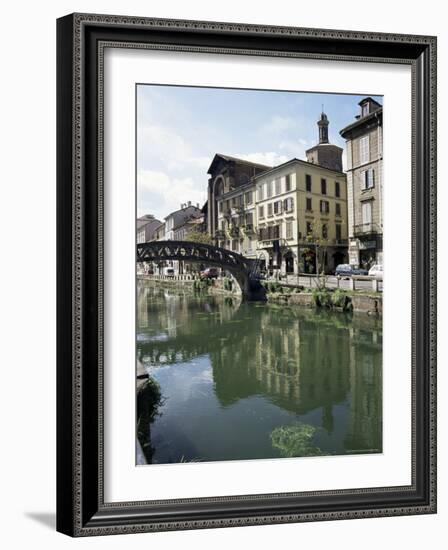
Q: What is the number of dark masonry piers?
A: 1